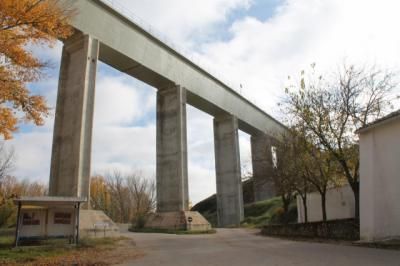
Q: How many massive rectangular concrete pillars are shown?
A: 4